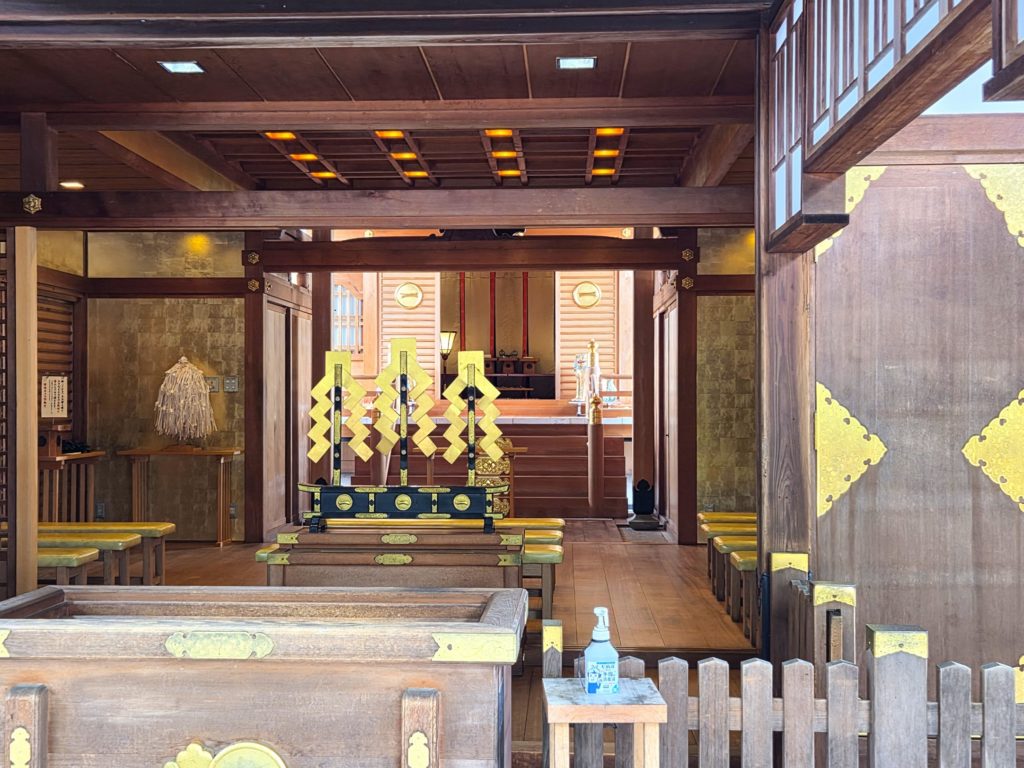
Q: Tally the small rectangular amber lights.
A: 12